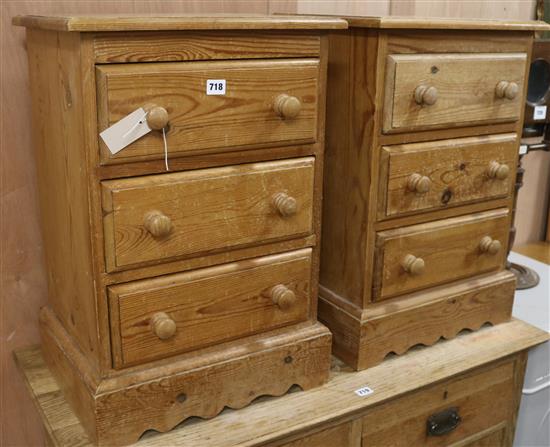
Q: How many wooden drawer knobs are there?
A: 12